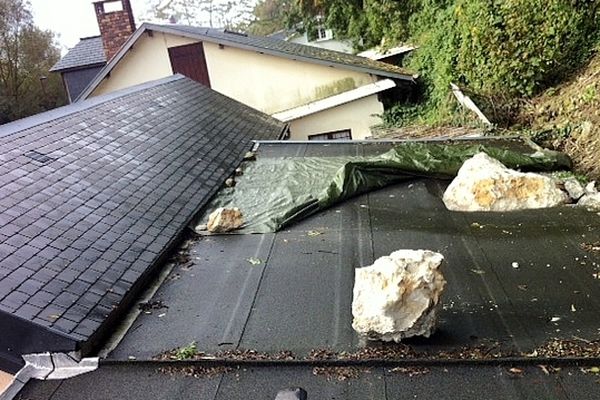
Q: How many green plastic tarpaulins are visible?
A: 1